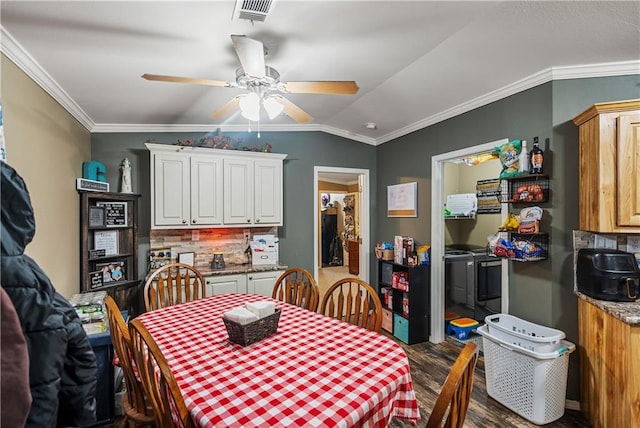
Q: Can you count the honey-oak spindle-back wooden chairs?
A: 6